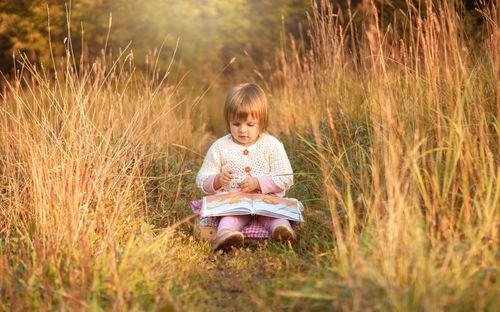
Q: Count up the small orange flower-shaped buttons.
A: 2